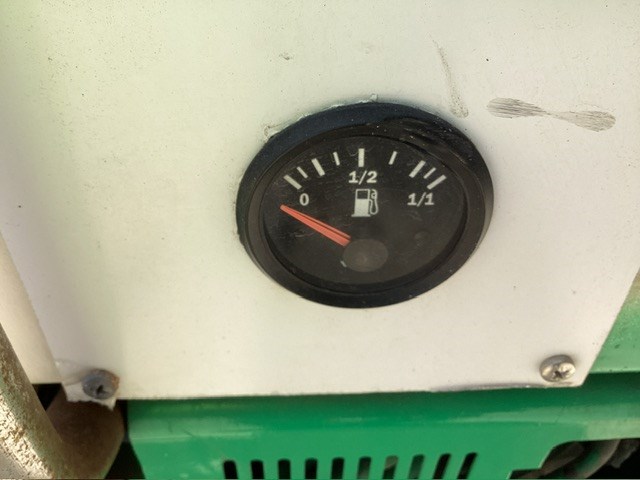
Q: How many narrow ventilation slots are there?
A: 10